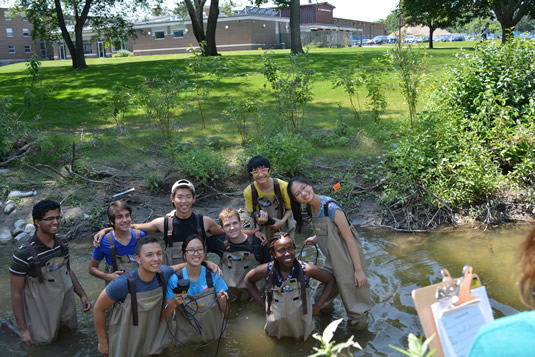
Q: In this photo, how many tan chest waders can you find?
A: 9